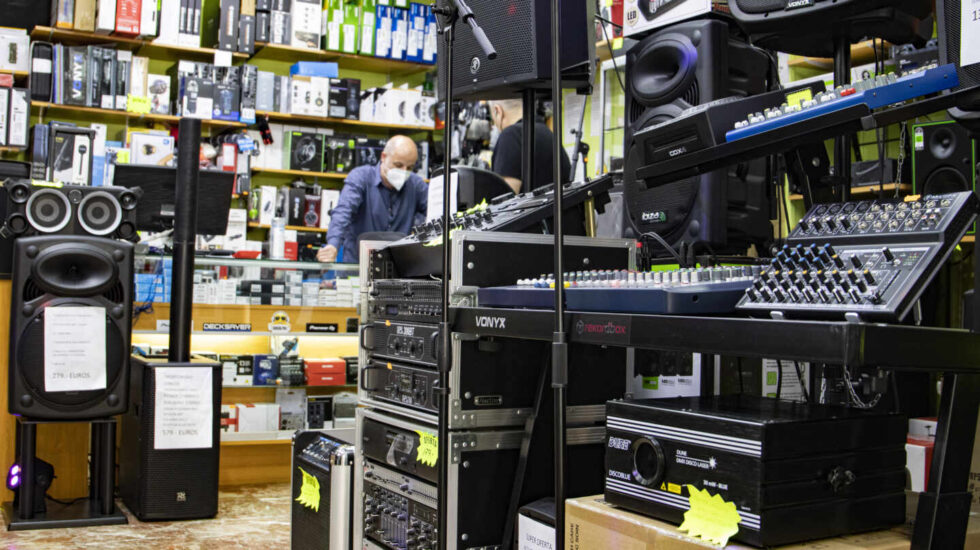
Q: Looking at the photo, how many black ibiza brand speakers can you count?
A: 1